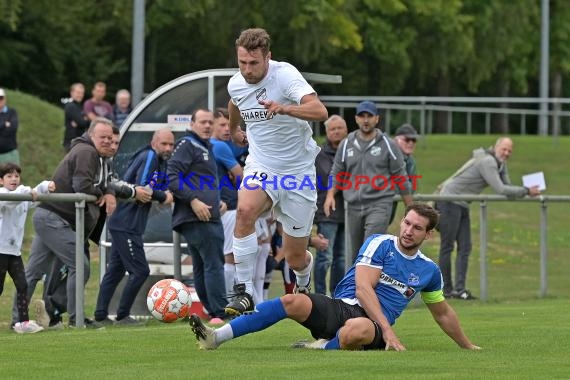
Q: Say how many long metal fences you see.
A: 2